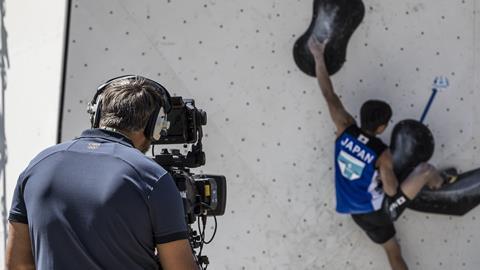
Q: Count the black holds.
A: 3